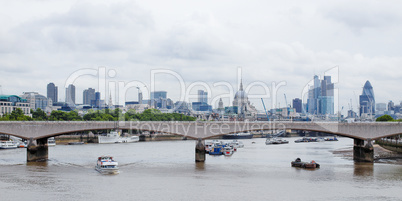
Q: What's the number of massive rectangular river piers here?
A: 3